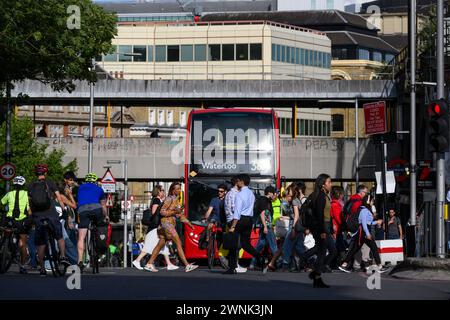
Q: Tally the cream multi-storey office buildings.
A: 1